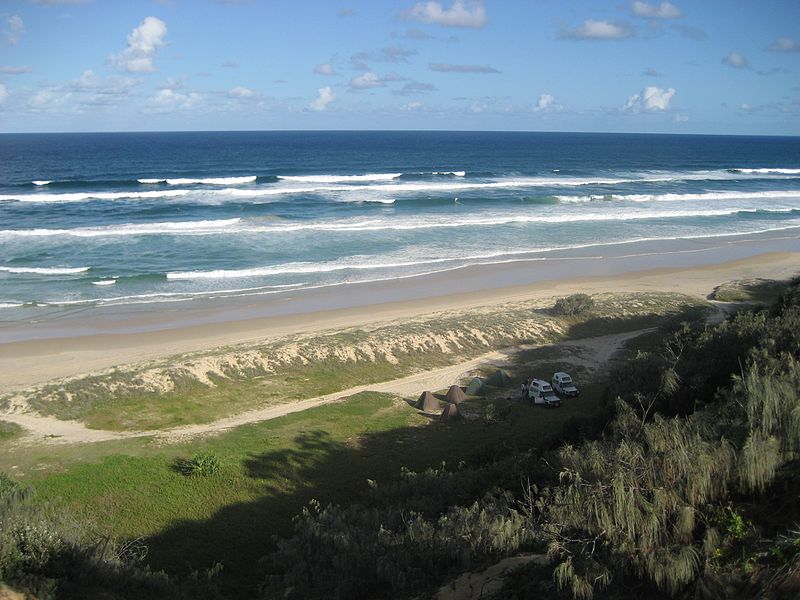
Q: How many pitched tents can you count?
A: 5